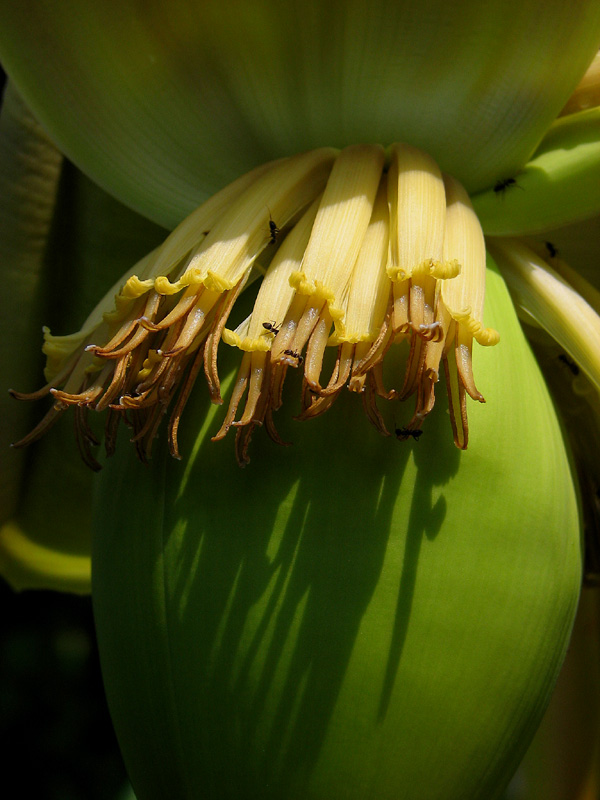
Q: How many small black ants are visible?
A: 7